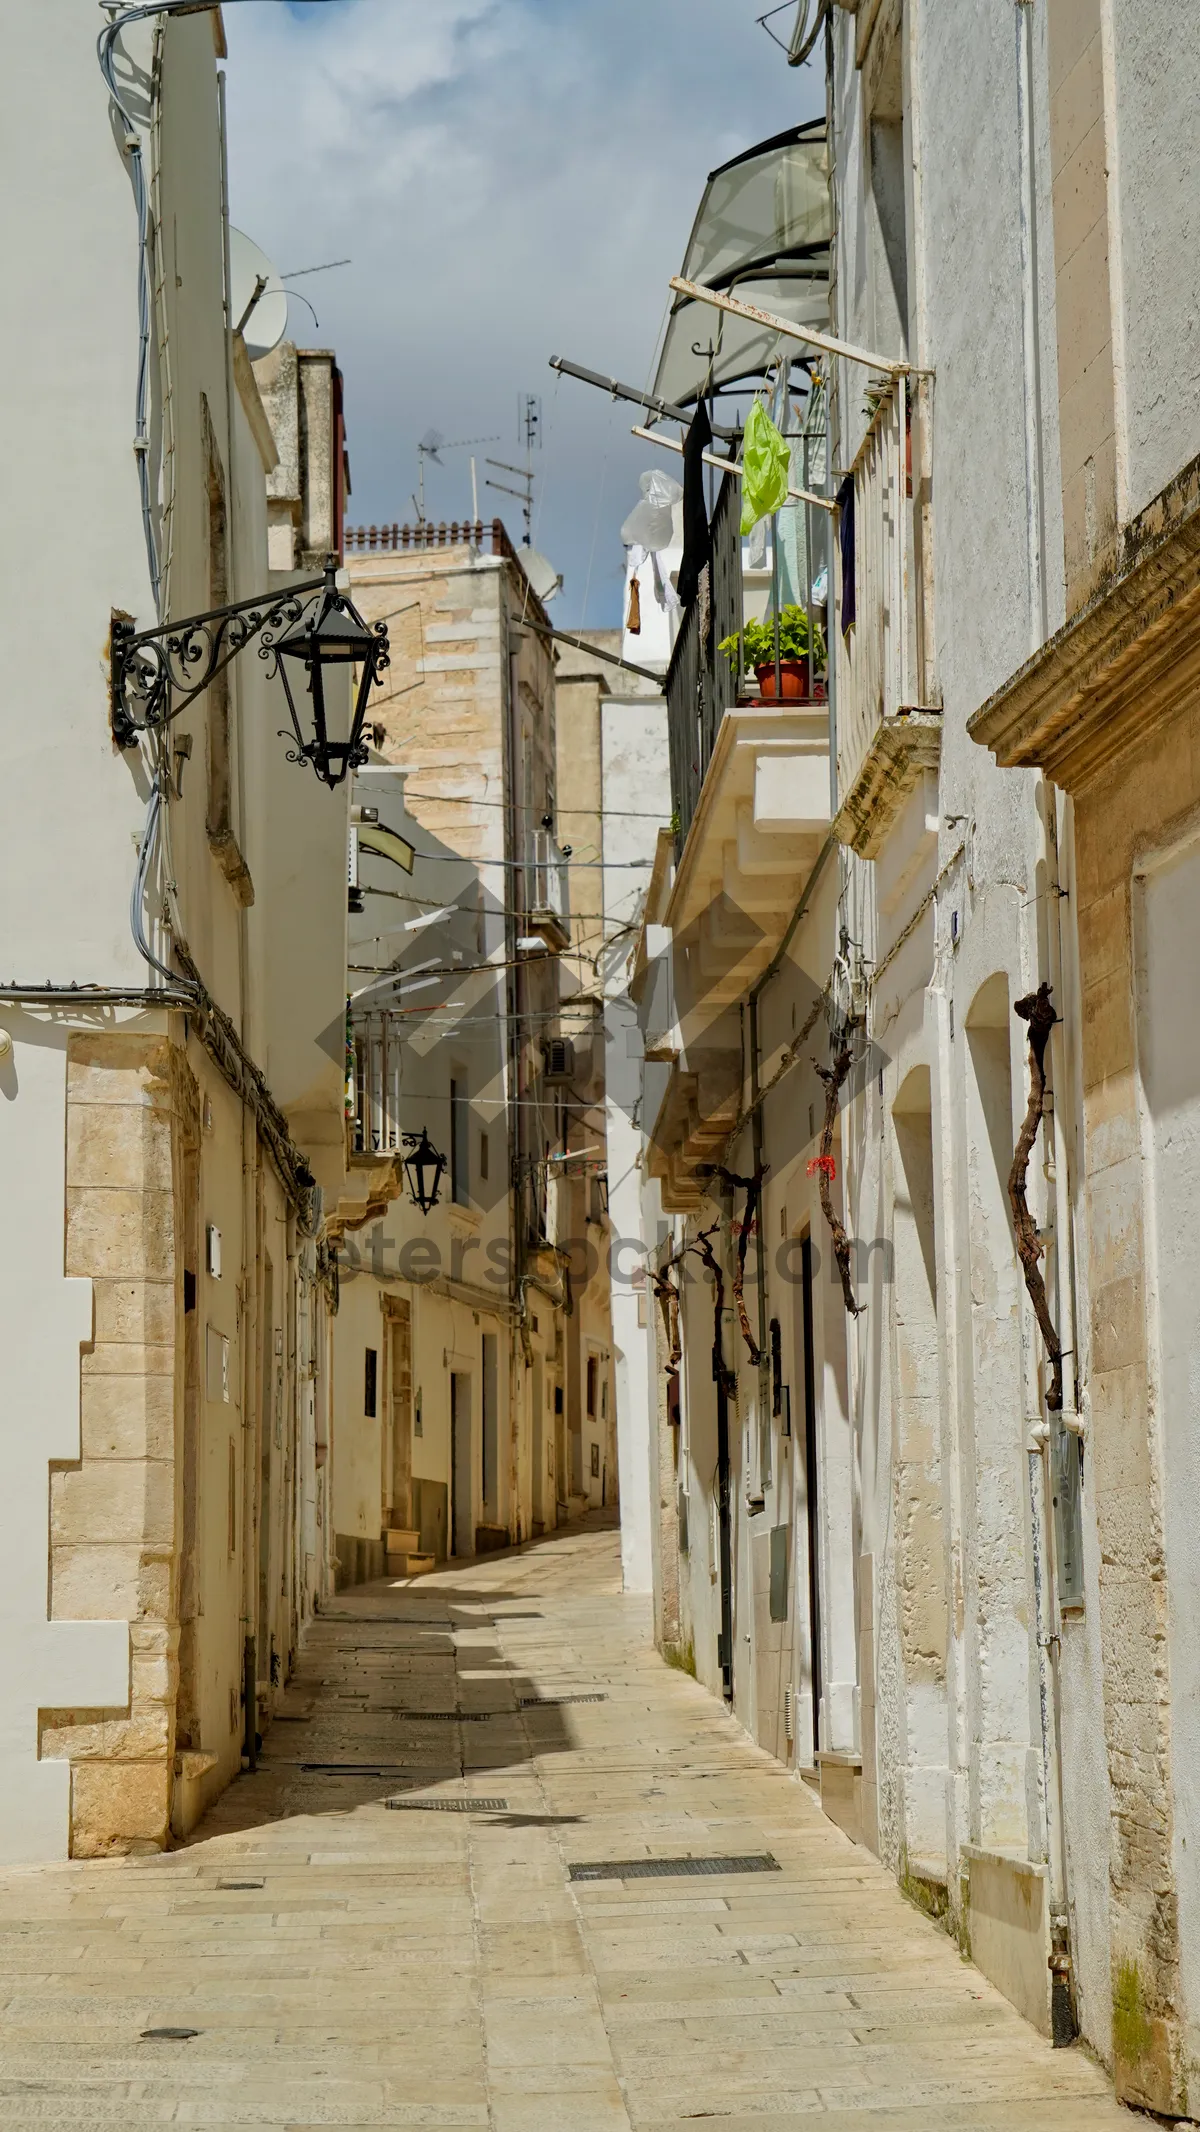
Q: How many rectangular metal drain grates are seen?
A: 4